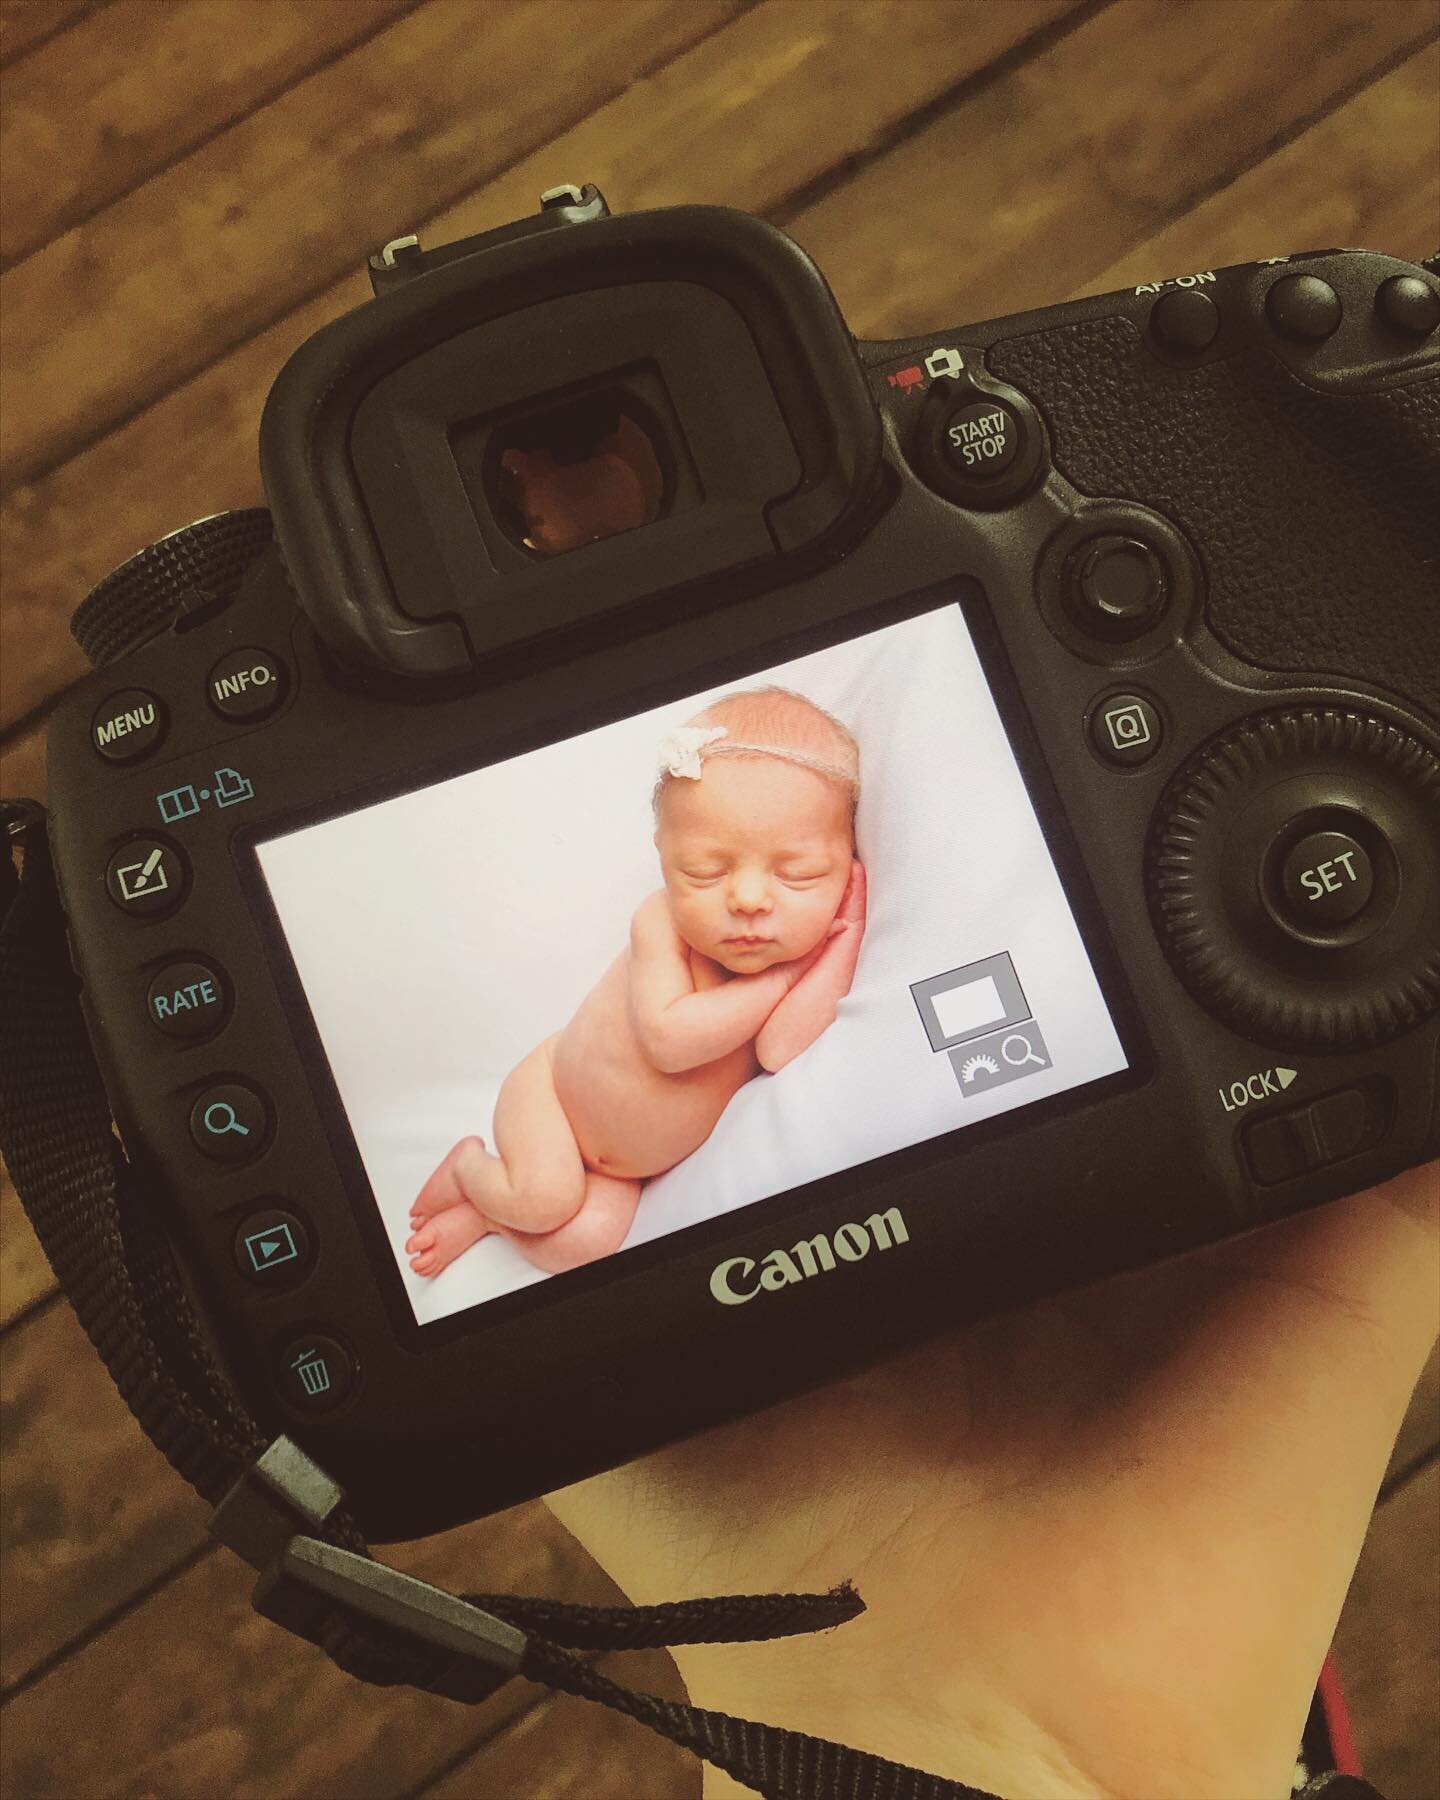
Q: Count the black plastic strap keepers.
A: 2